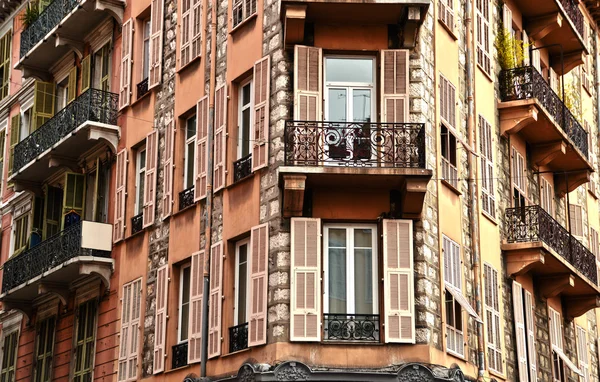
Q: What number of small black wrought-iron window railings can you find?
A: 7